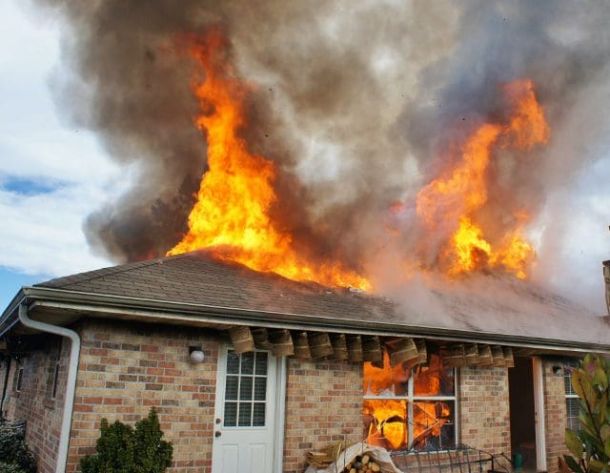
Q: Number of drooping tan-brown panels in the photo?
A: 15